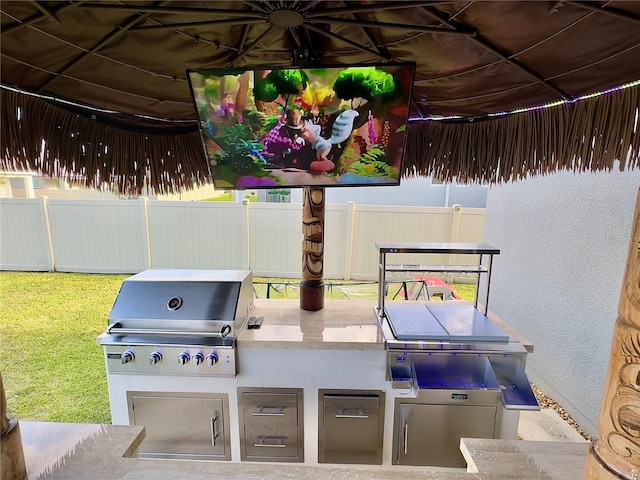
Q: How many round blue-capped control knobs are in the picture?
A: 5